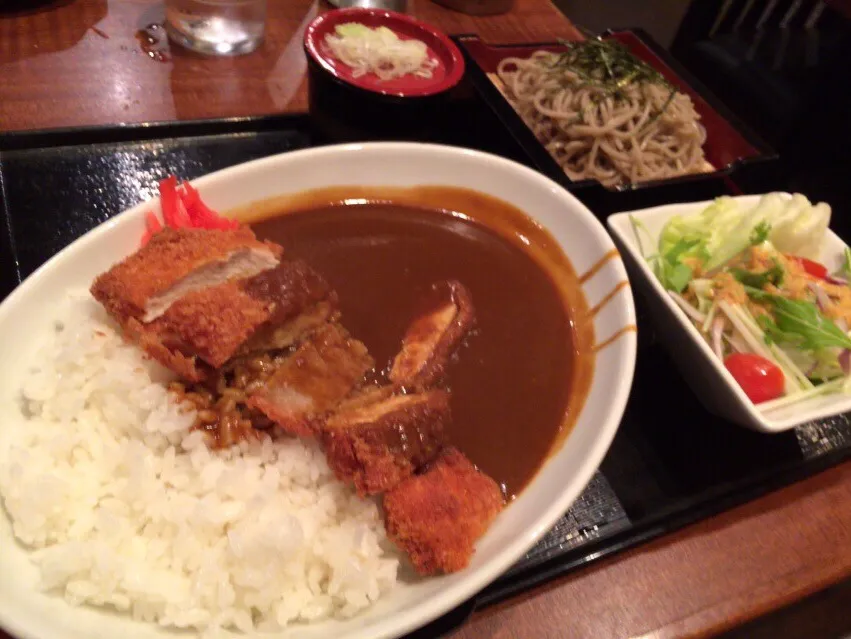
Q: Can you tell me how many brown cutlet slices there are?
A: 6